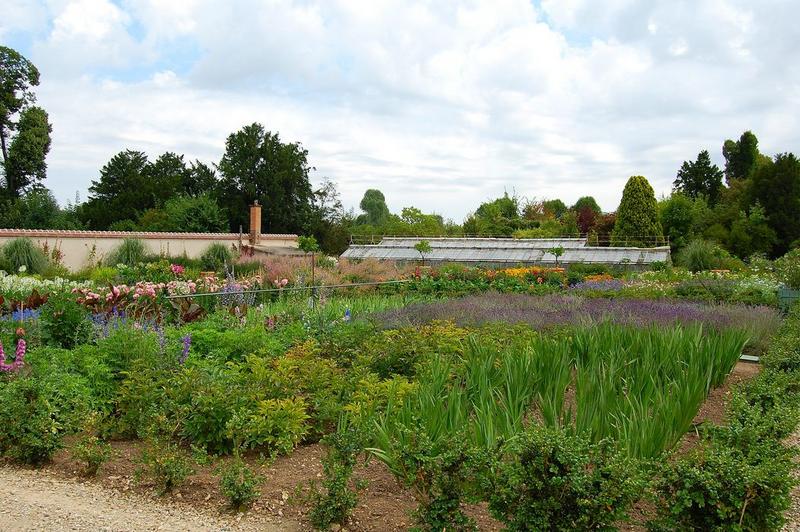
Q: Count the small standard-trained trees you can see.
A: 3